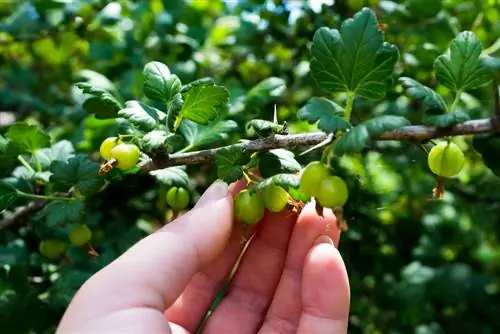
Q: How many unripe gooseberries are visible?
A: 10